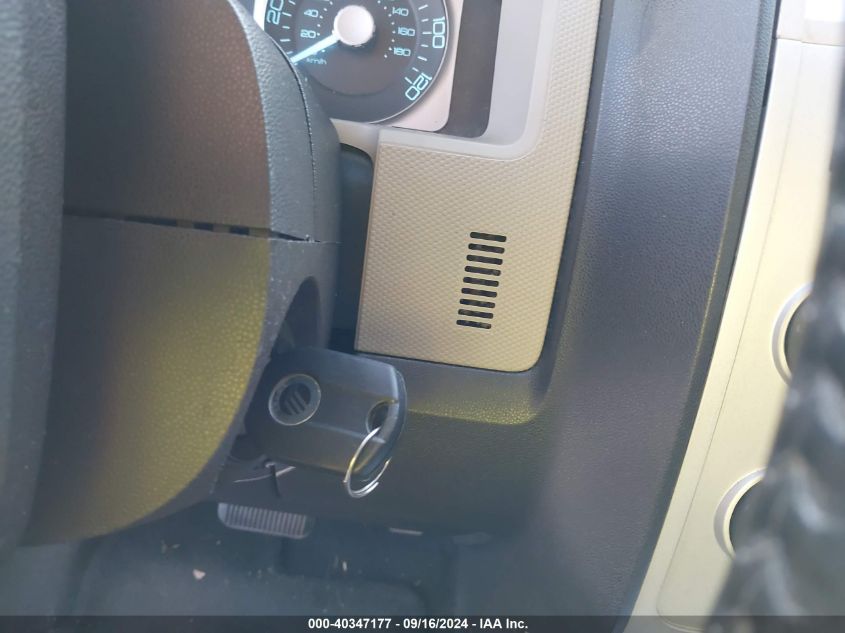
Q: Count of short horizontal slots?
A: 9